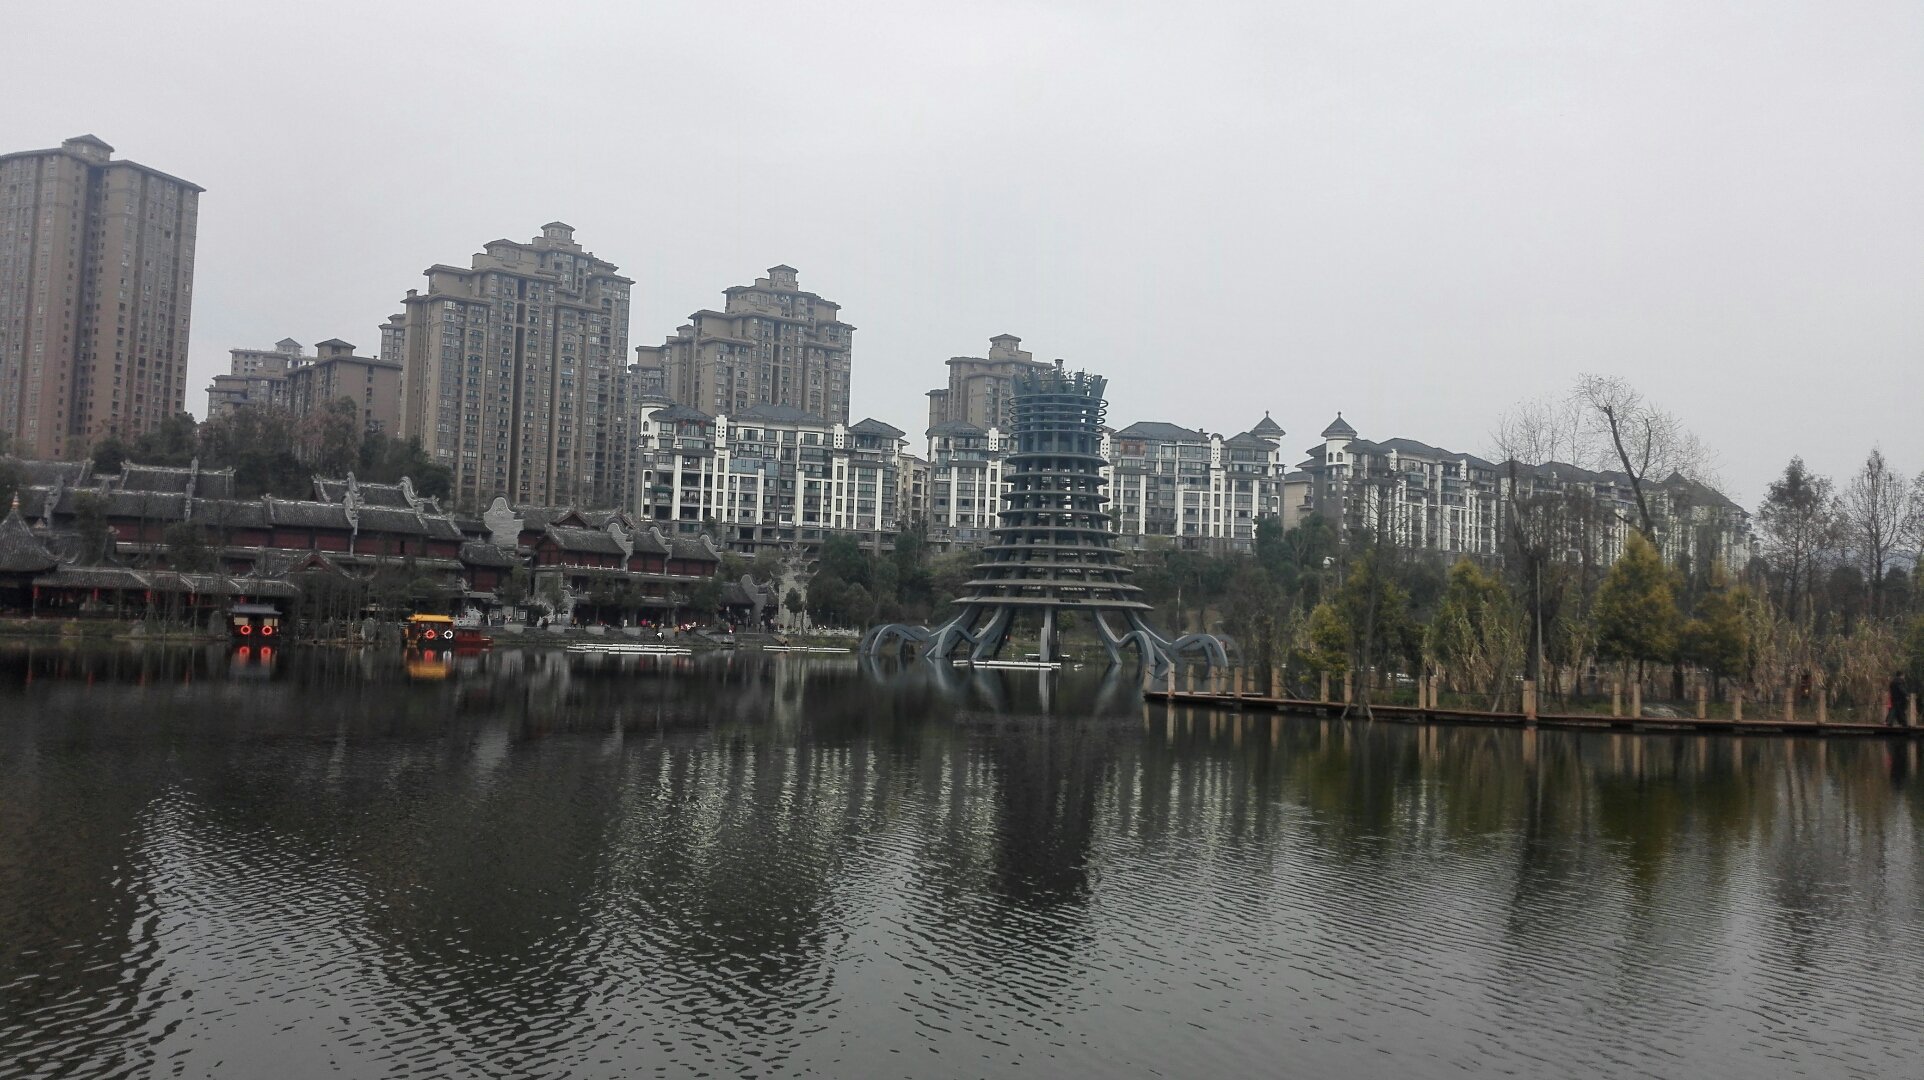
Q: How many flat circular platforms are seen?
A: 9